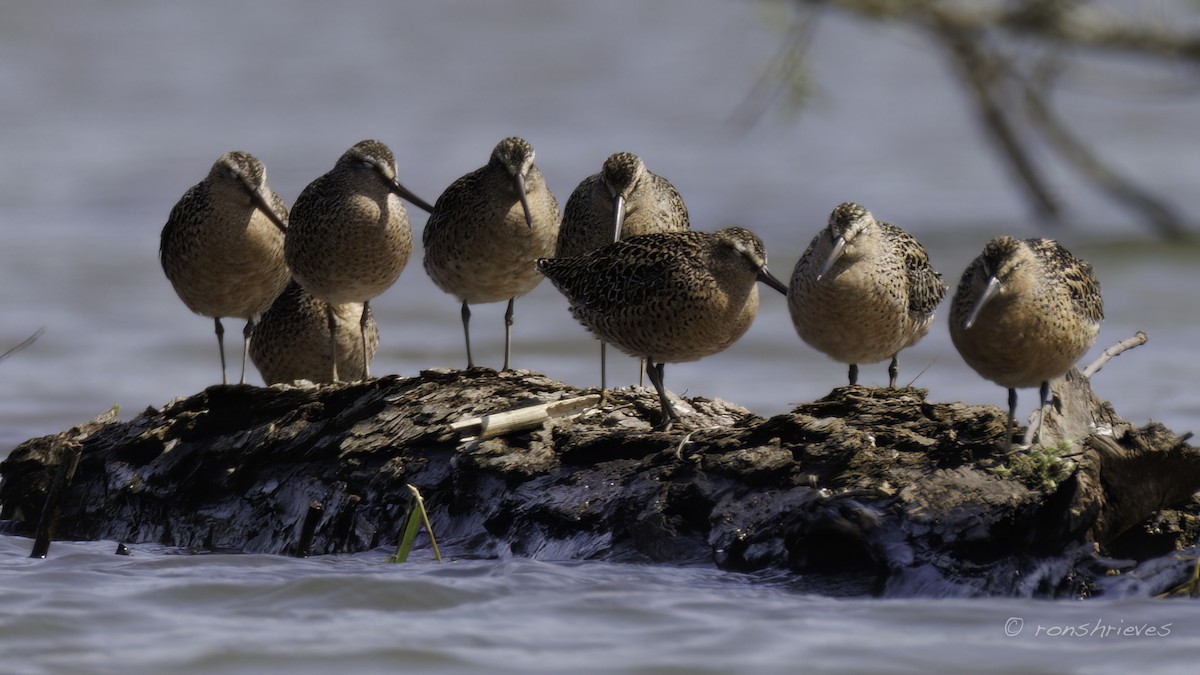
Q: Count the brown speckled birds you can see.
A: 8